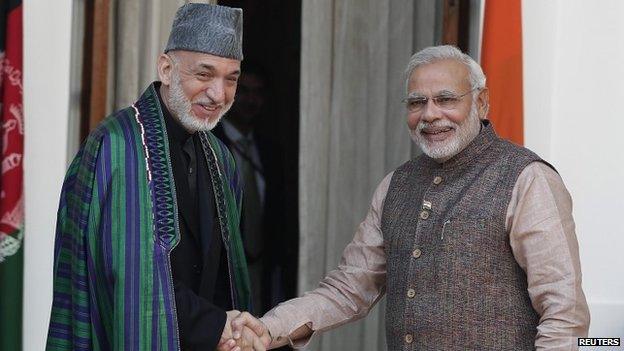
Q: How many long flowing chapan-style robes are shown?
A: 1